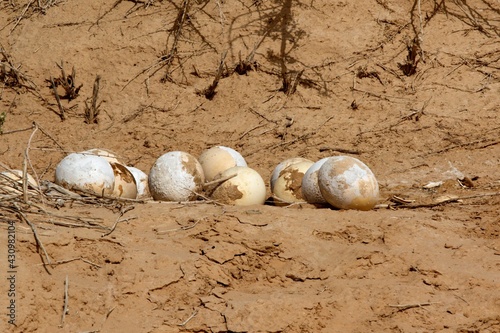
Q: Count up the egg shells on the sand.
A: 9